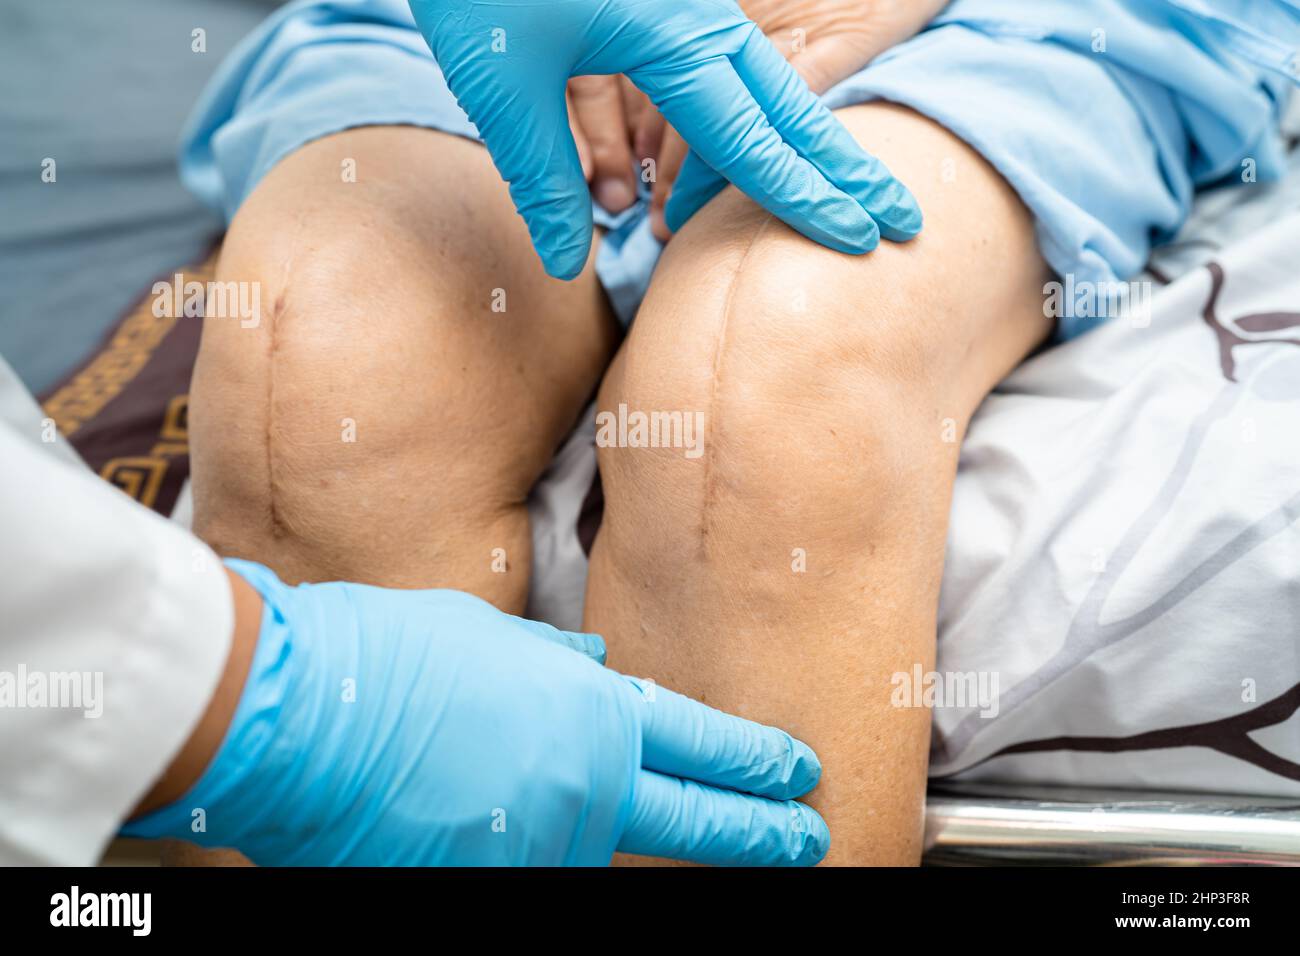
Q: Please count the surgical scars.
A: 2